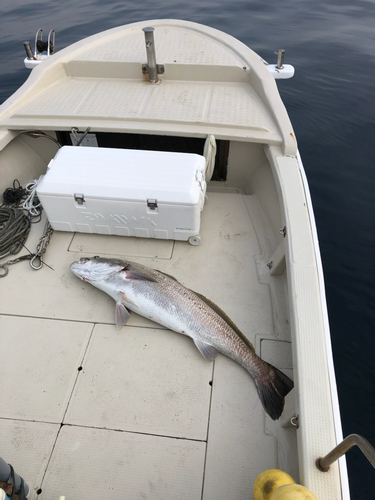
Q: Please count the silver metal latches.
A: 2